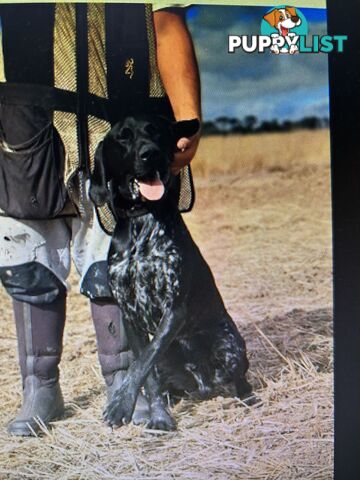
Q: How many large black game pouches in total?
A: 1